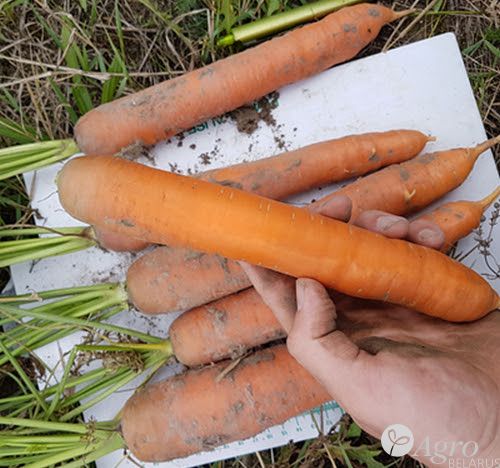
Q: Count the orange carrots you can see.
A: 6